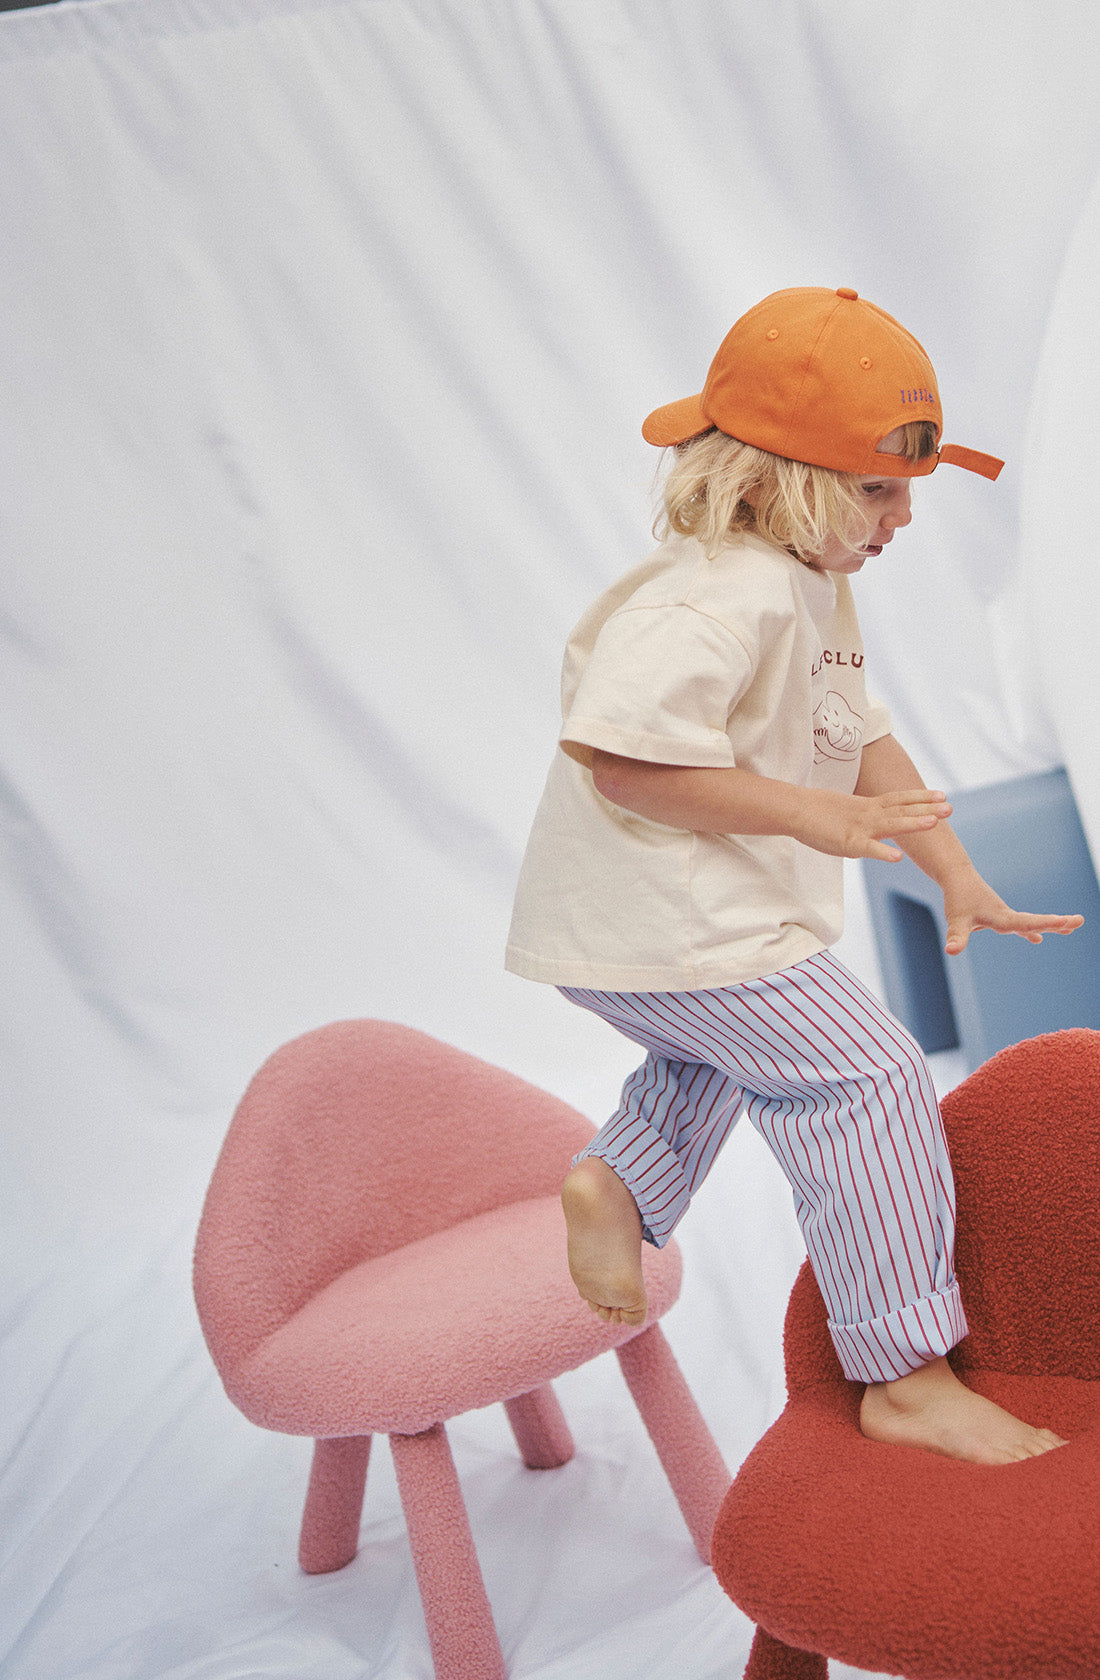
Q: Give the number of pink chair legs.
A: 4